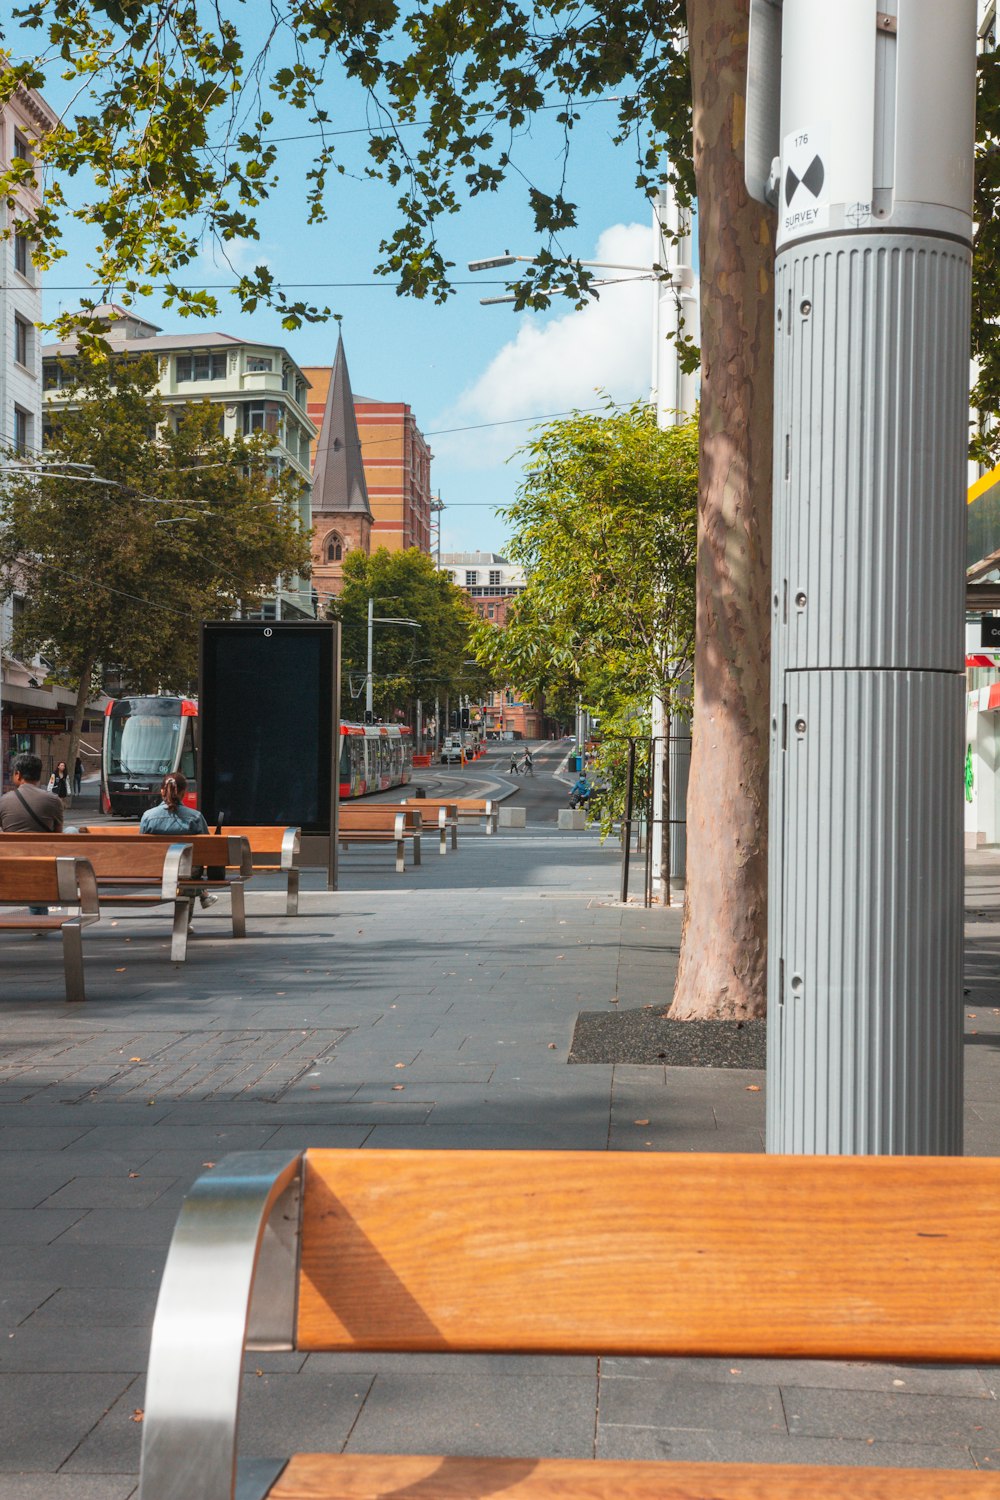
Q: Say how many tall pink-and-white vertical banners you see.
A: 0